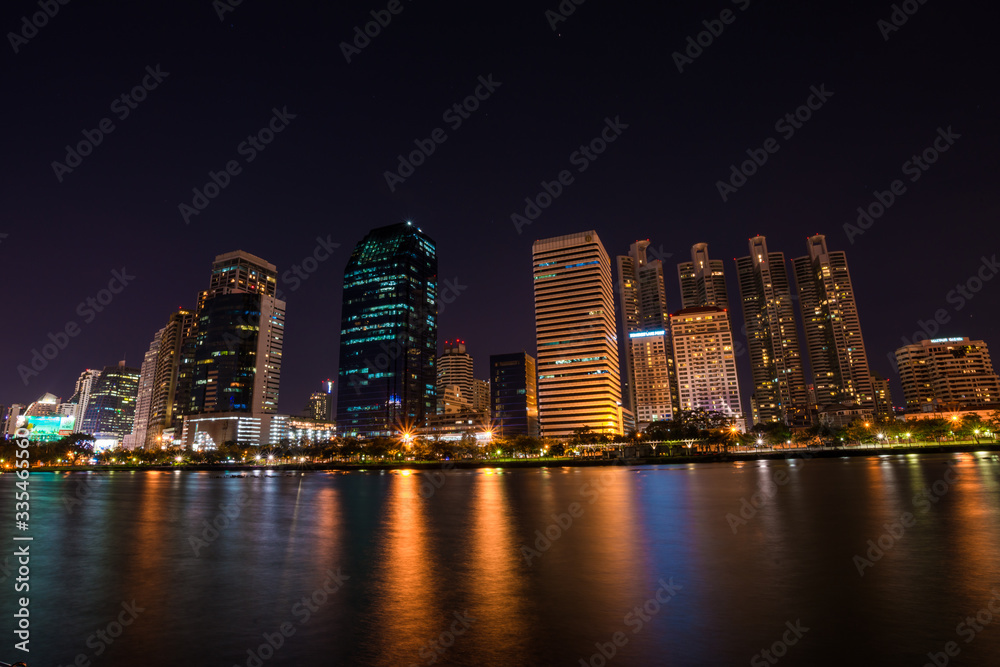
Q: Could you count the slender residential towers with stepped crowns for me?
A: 4